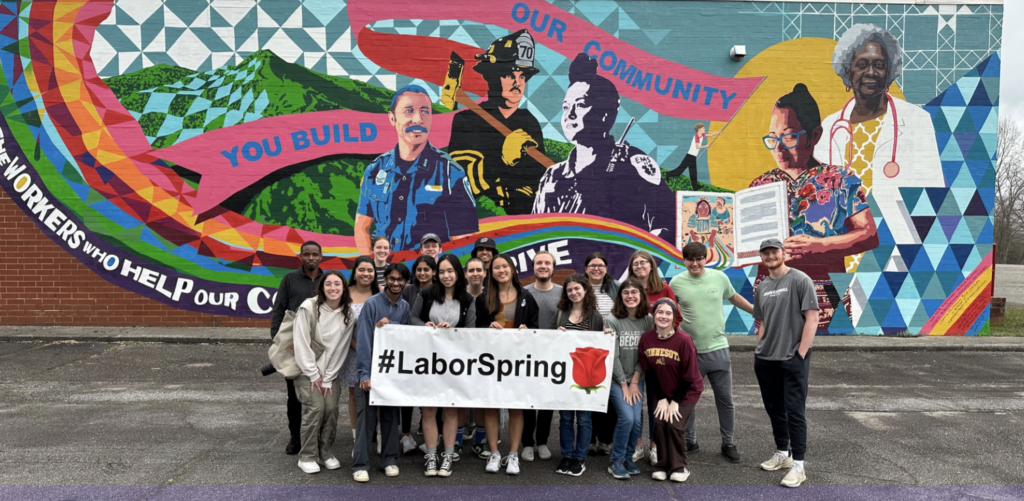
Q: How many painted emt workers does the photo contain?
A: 1